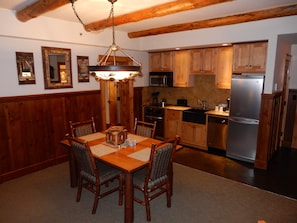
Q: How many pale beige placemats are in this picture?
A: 4